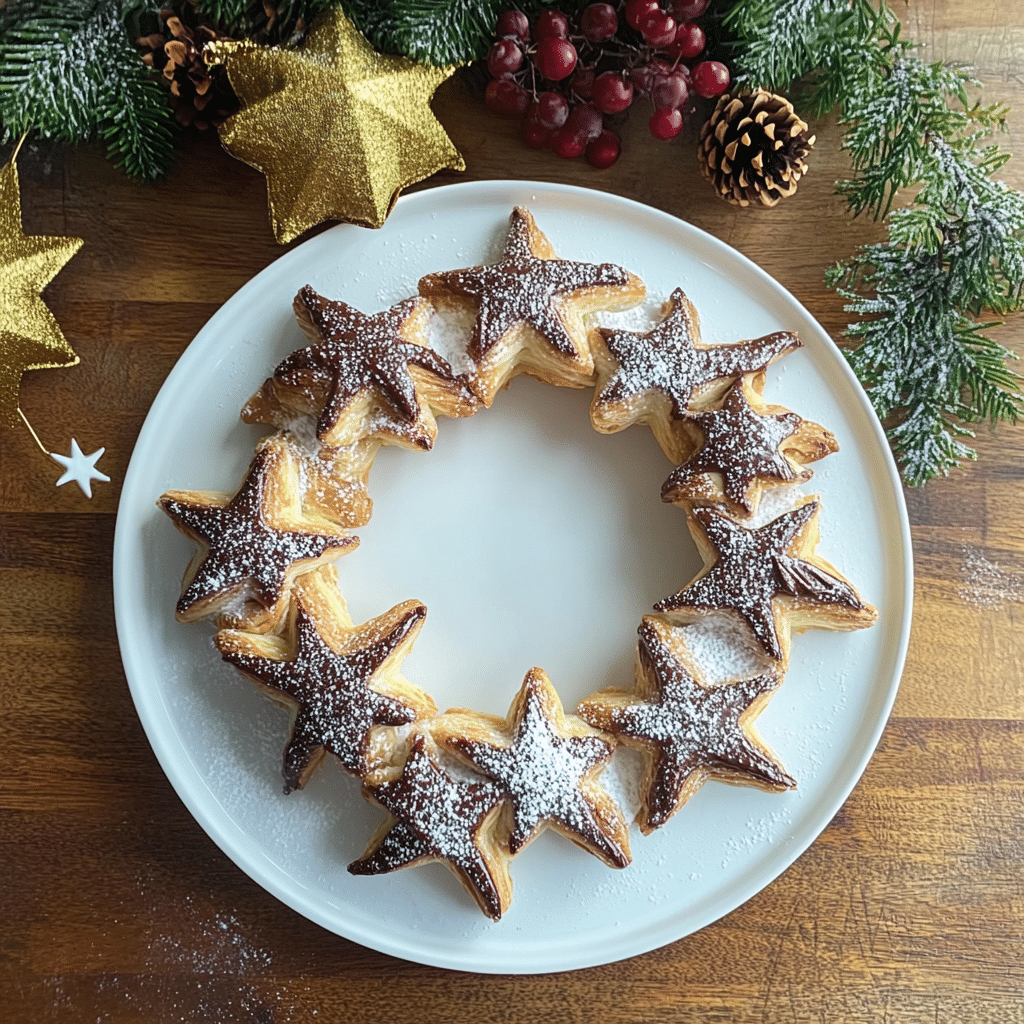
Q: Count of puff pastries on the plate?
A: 10